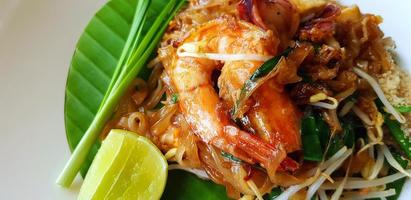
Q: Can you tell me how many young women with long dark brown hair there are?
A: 0